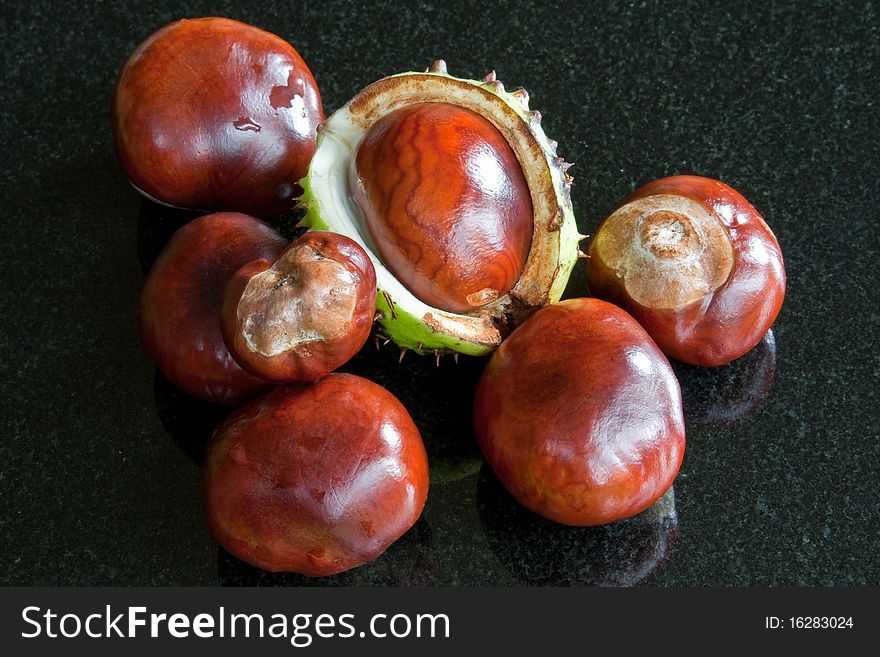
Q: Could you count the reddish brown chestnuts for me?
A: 7